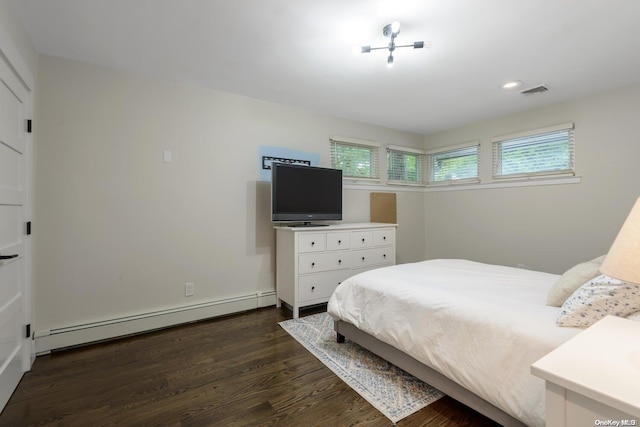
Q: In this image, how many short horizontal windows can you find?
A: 4